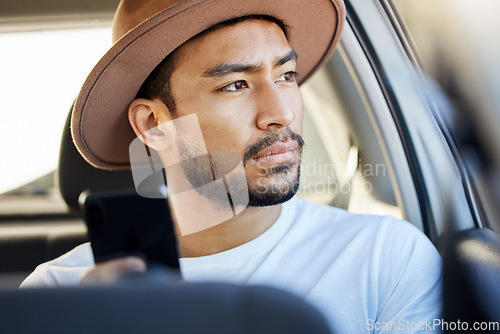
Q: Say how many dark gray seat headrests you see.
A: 1